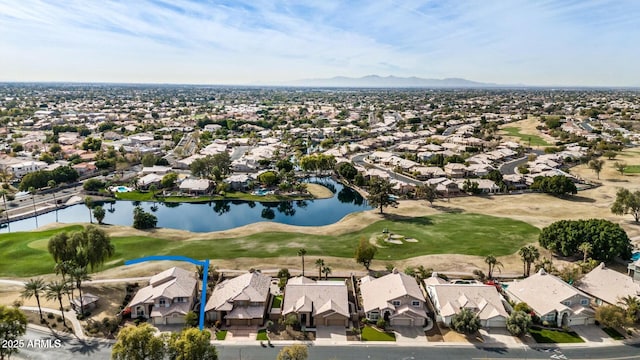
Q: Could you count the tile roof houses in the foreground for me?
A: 7